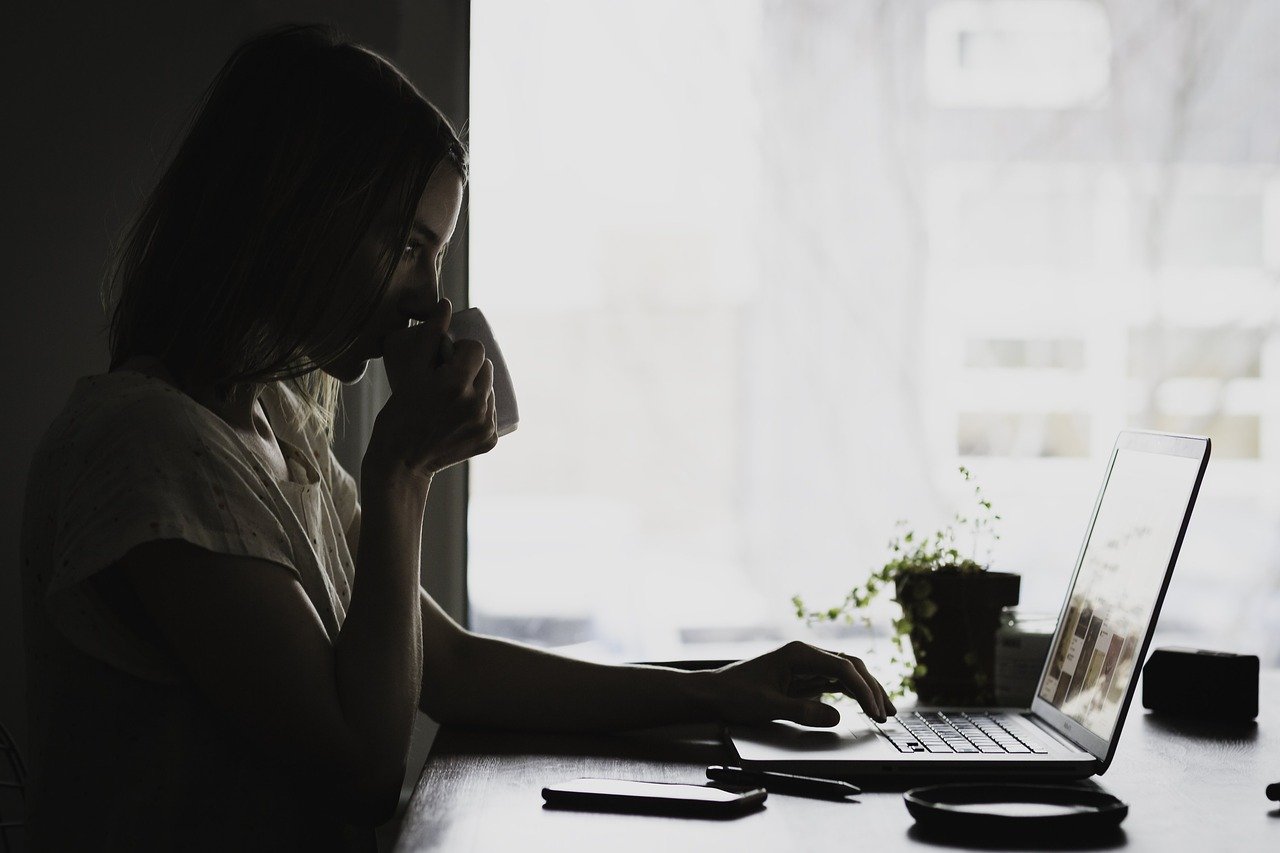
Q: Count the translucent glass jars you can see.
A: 1